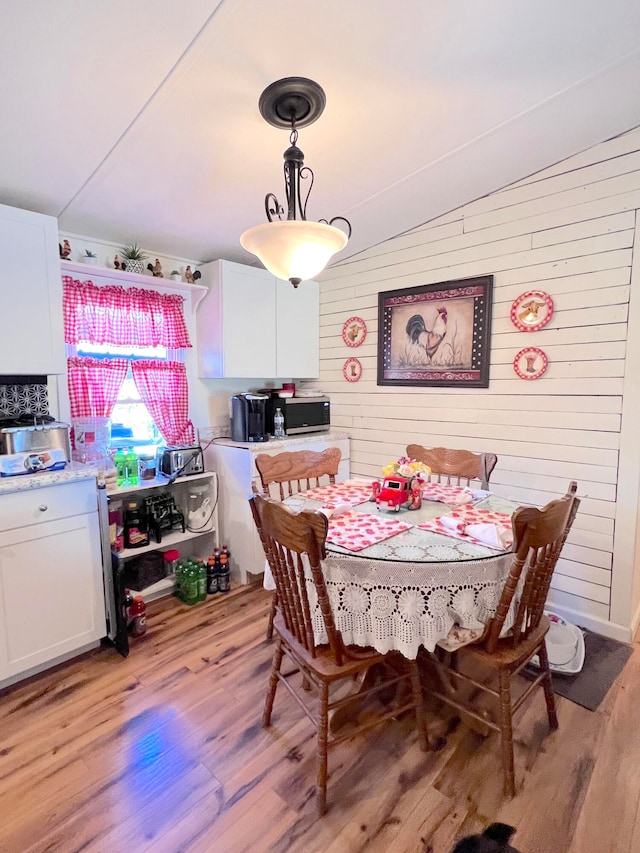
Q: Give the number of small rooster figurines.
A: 4